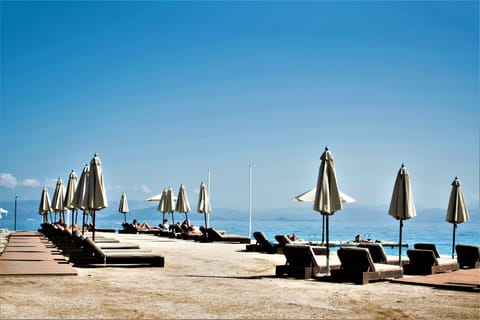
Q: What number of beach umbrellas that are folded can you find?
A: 13